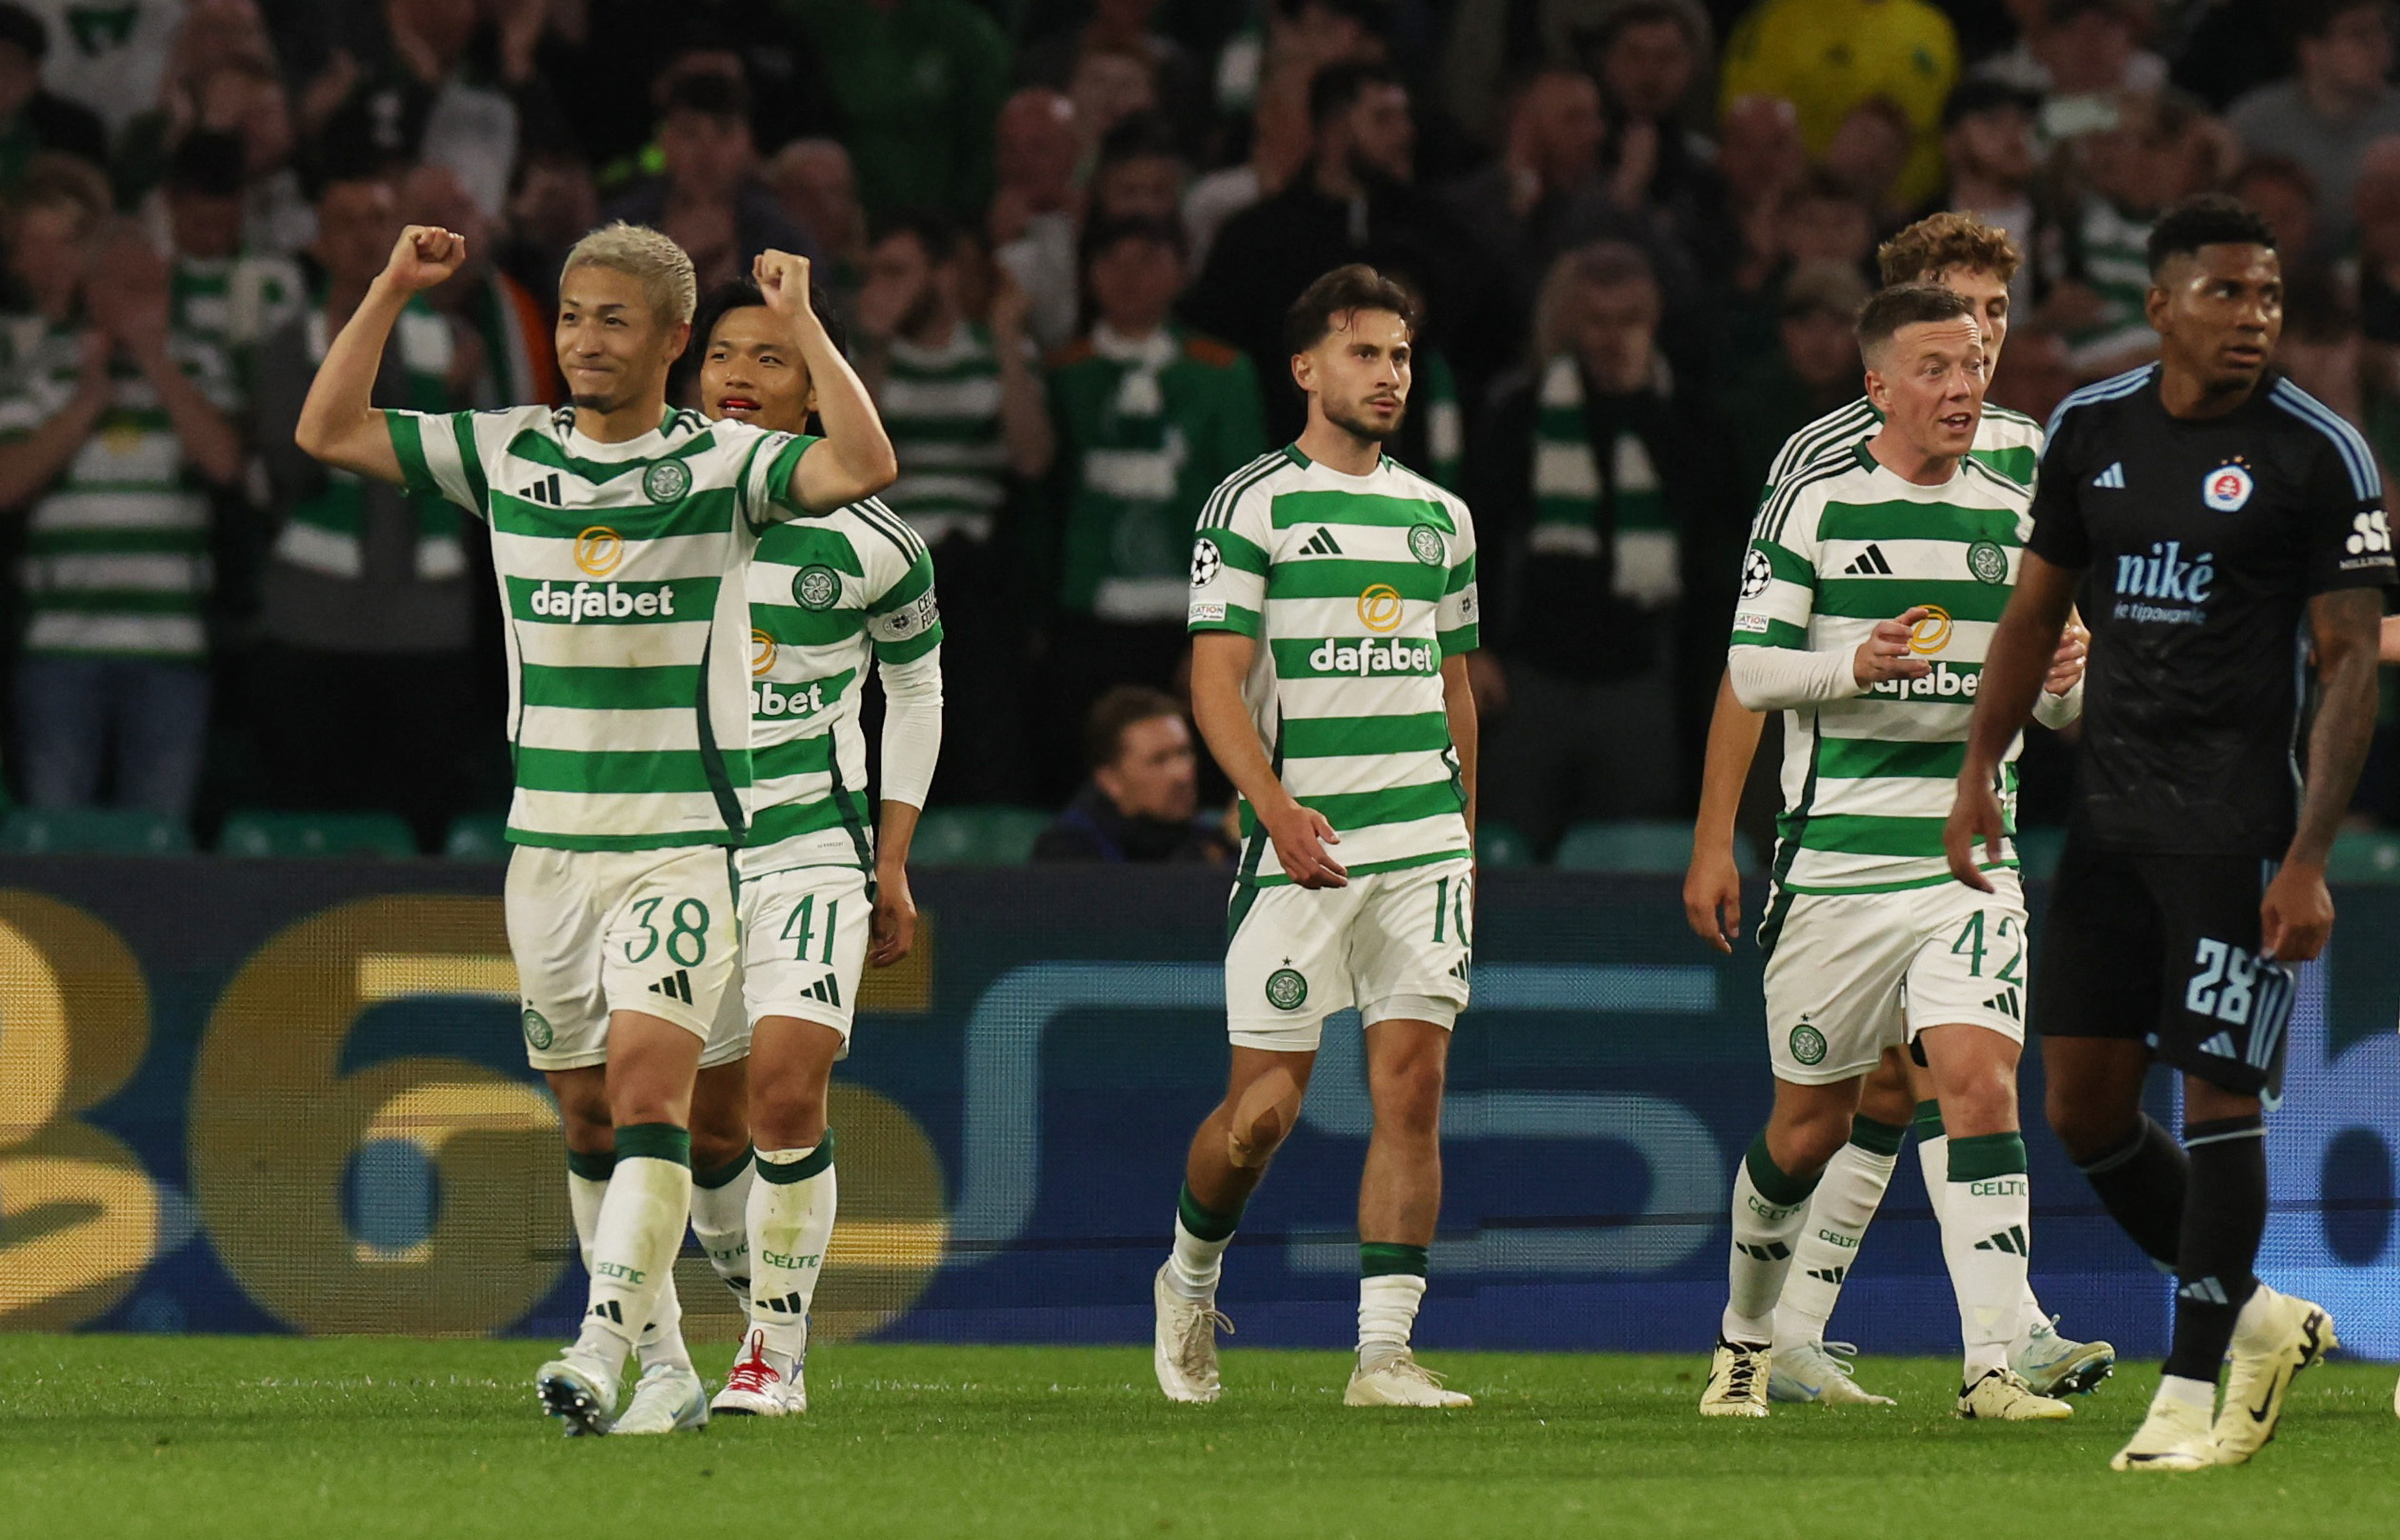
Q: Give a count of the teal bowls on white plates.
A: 0